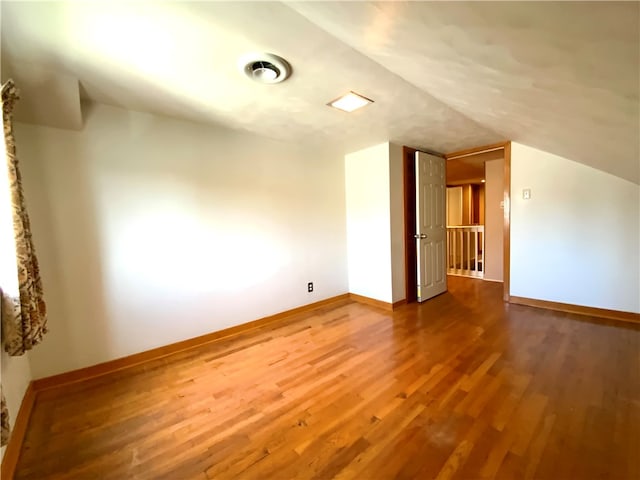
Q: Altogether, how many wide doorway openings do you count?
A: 1